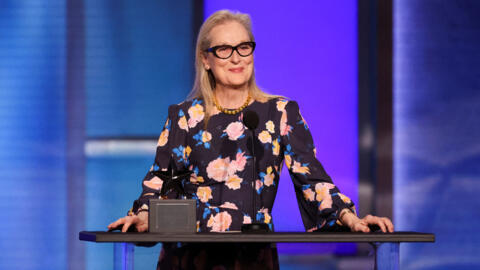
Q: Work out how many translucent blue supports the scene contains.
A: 2